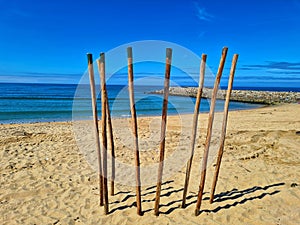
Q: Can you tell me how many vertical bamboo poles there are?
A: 8